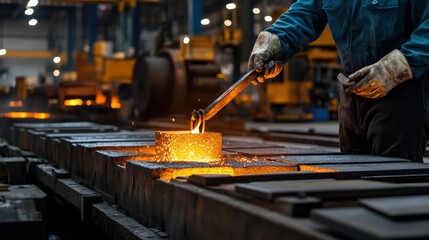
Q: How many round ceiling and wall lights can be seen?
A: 12